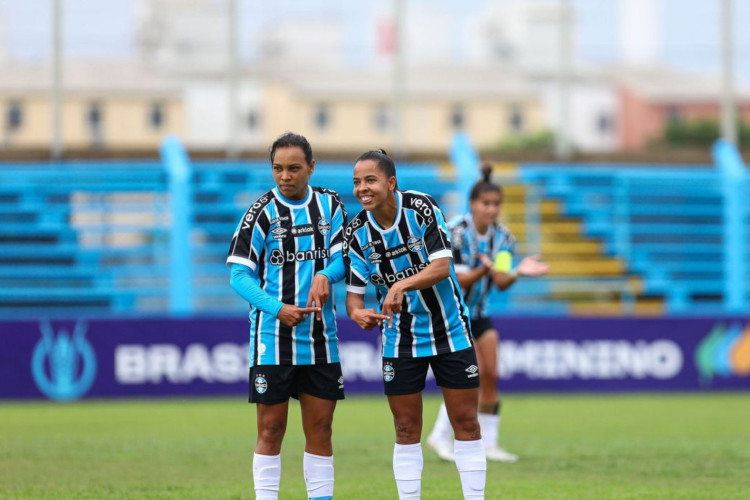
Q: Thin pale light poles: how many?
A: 5